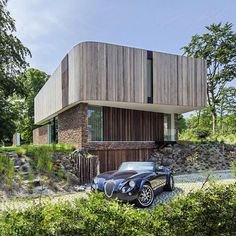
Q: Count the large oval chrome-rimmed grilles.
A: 1